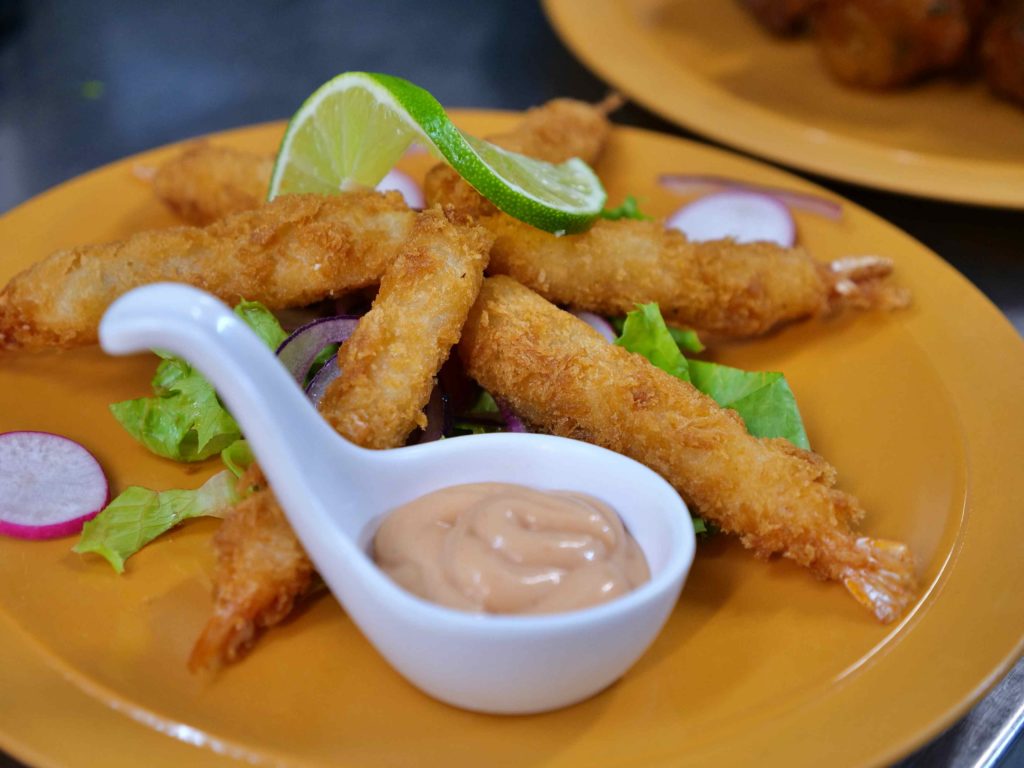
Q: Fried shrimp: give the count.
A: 6